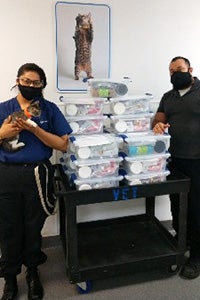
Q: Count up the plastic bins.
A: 11